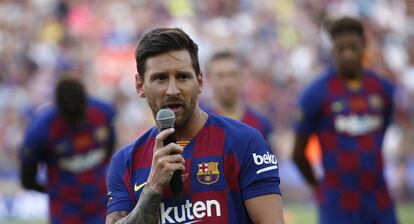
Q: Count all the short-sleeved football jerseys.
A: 4